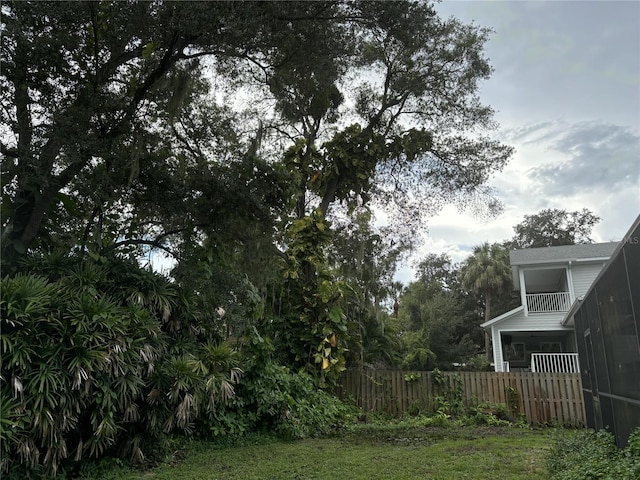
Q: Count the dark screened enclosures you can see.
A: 1